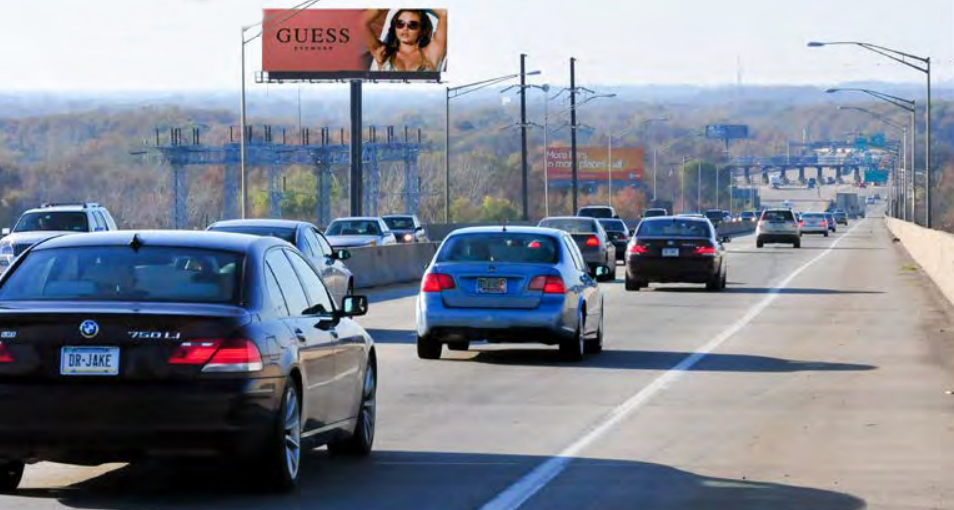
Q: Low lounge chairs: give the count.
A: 0